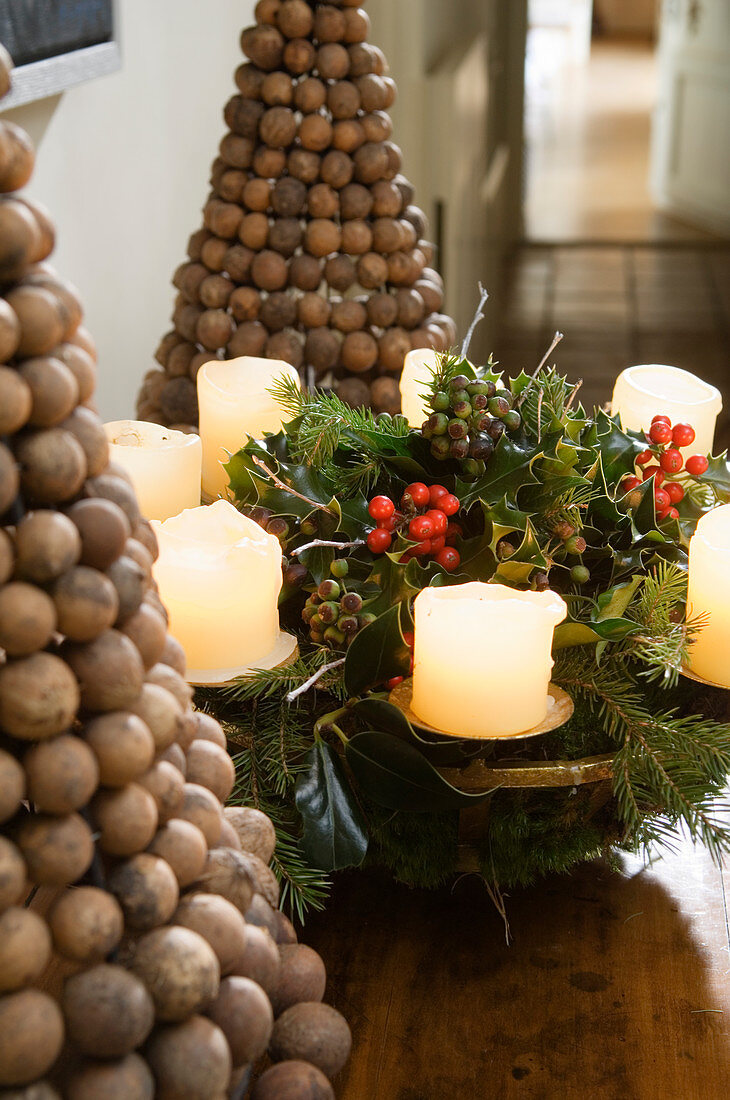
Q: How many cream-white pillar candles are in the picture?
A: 7